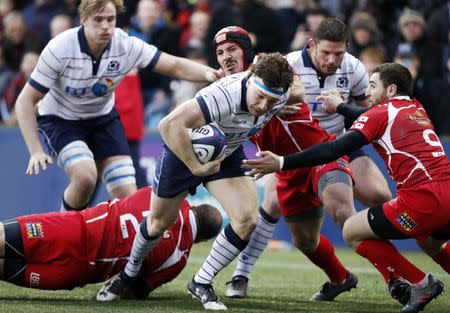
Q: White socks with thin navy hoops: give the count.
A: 3